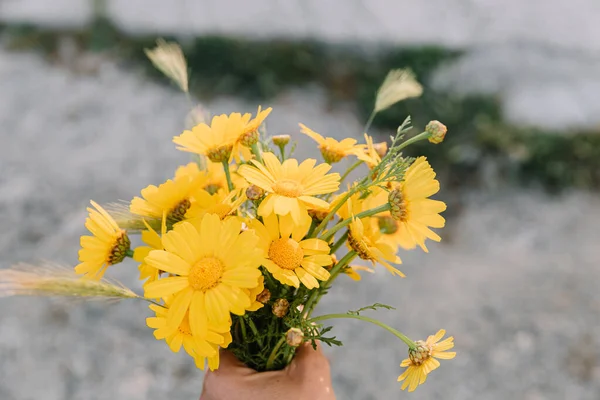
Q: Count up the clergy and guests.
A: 0